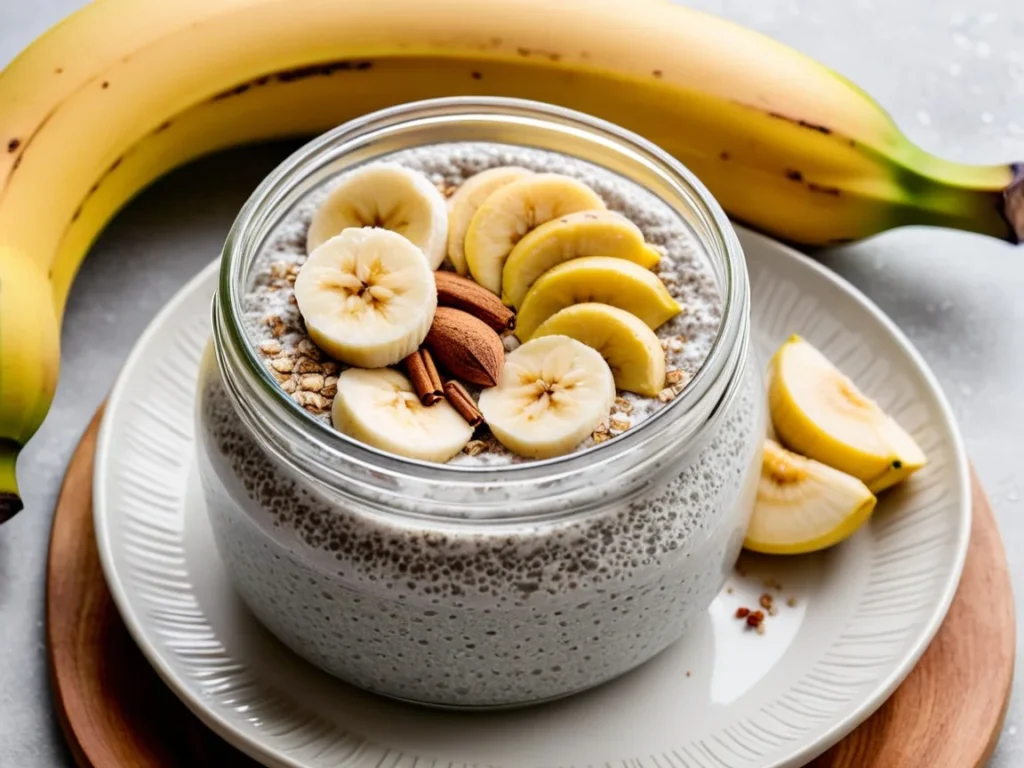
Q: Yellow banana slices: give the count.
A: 5